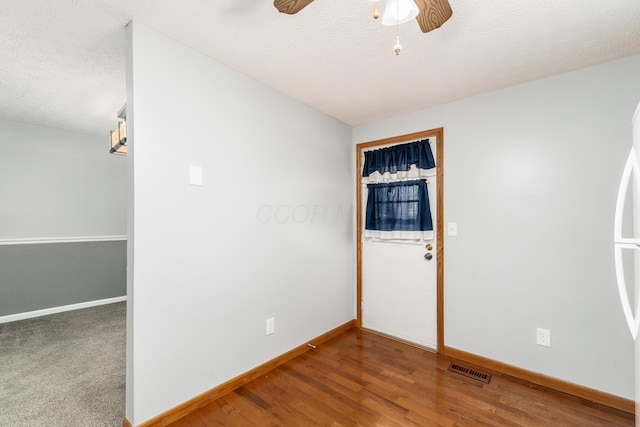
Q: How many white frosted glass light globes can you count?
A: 1